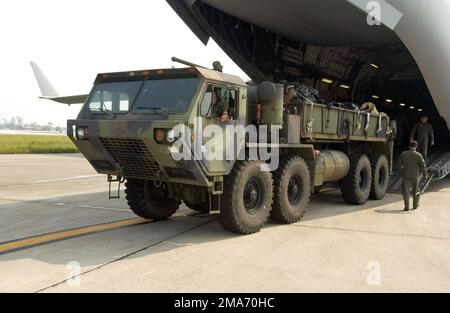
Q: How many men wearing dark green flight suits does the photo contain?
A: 2